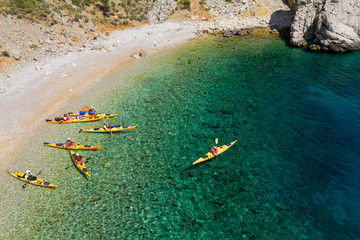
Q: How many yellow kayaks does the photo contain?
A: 7